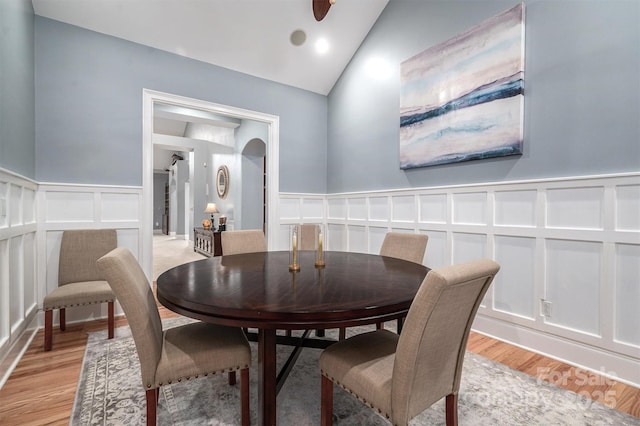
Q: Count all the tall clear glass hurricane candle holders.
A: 2